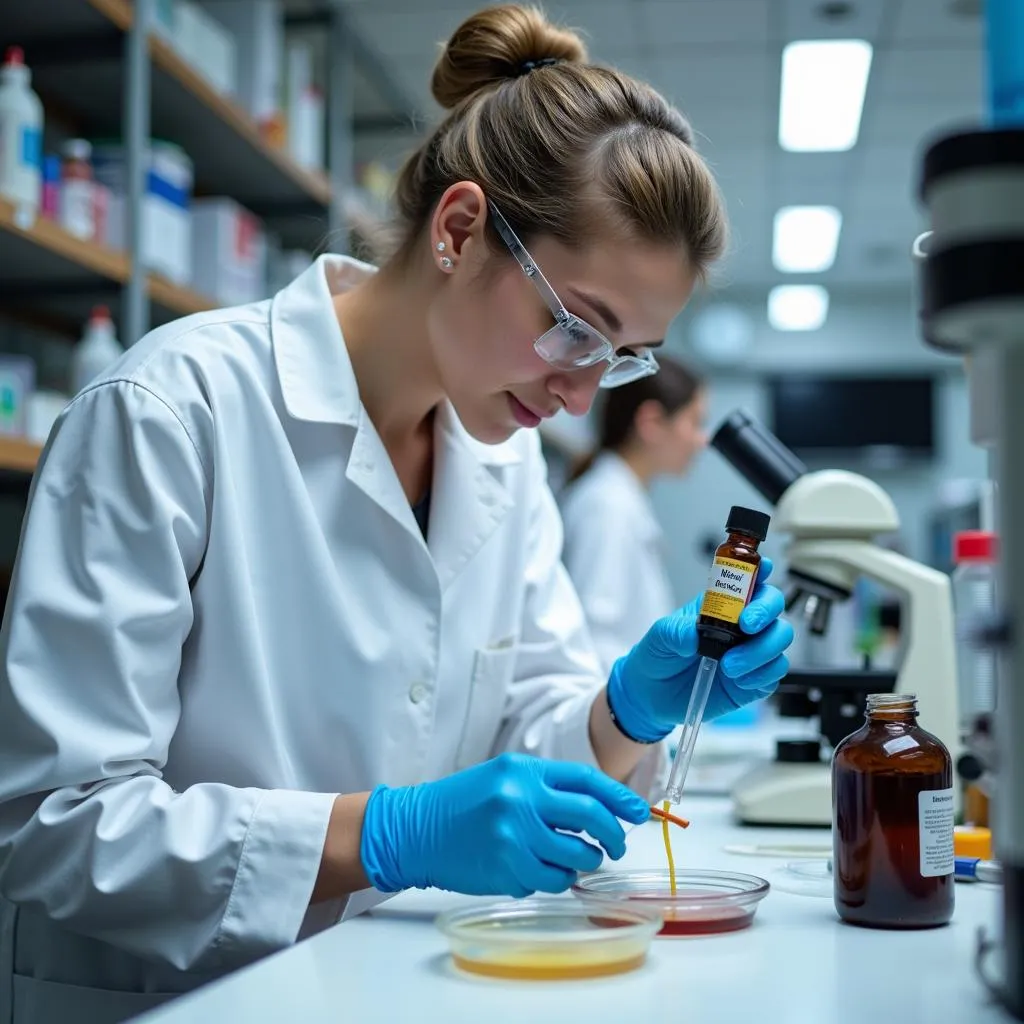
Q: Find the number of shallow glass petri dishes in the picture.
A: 2